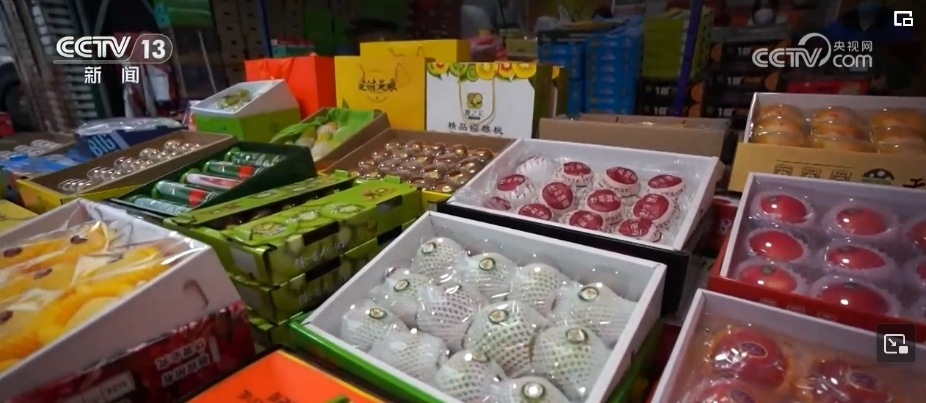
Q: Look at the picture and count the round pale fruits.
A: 12